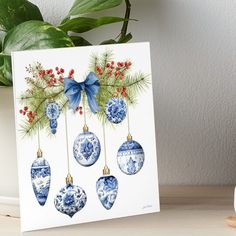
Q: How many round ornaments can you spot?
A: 3